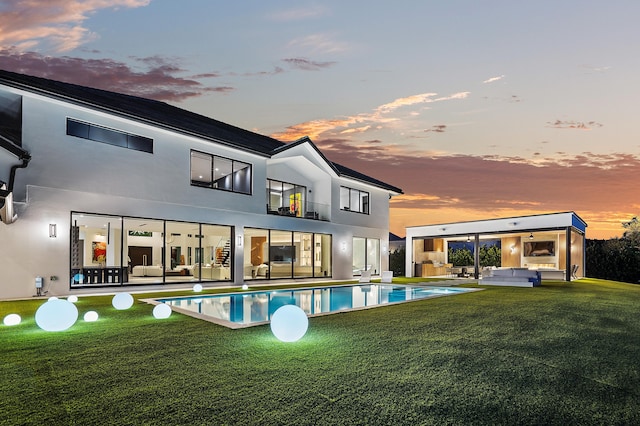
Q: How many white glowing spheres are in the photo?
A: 10